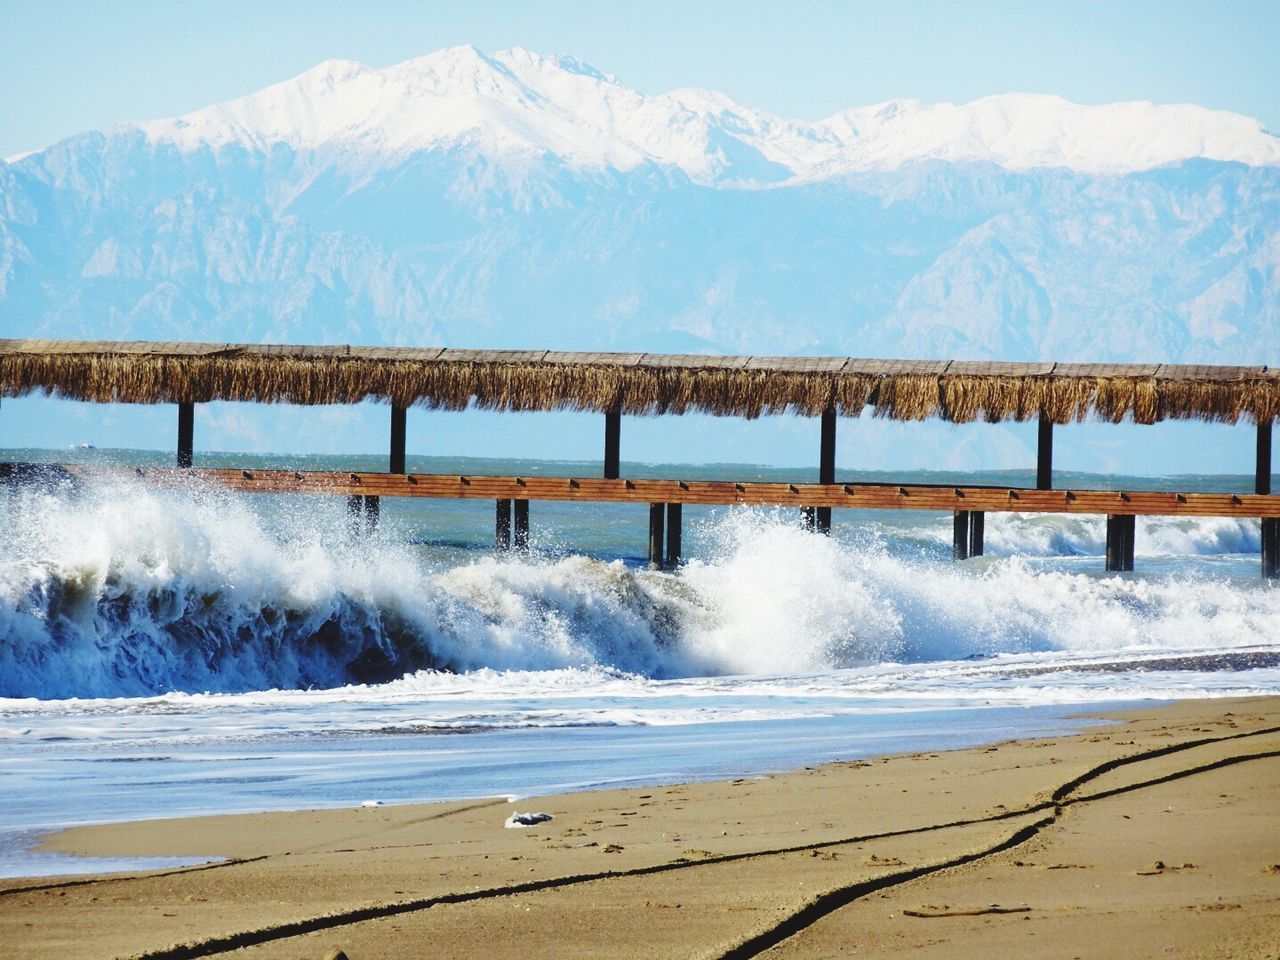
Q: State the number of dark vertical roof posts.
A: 6